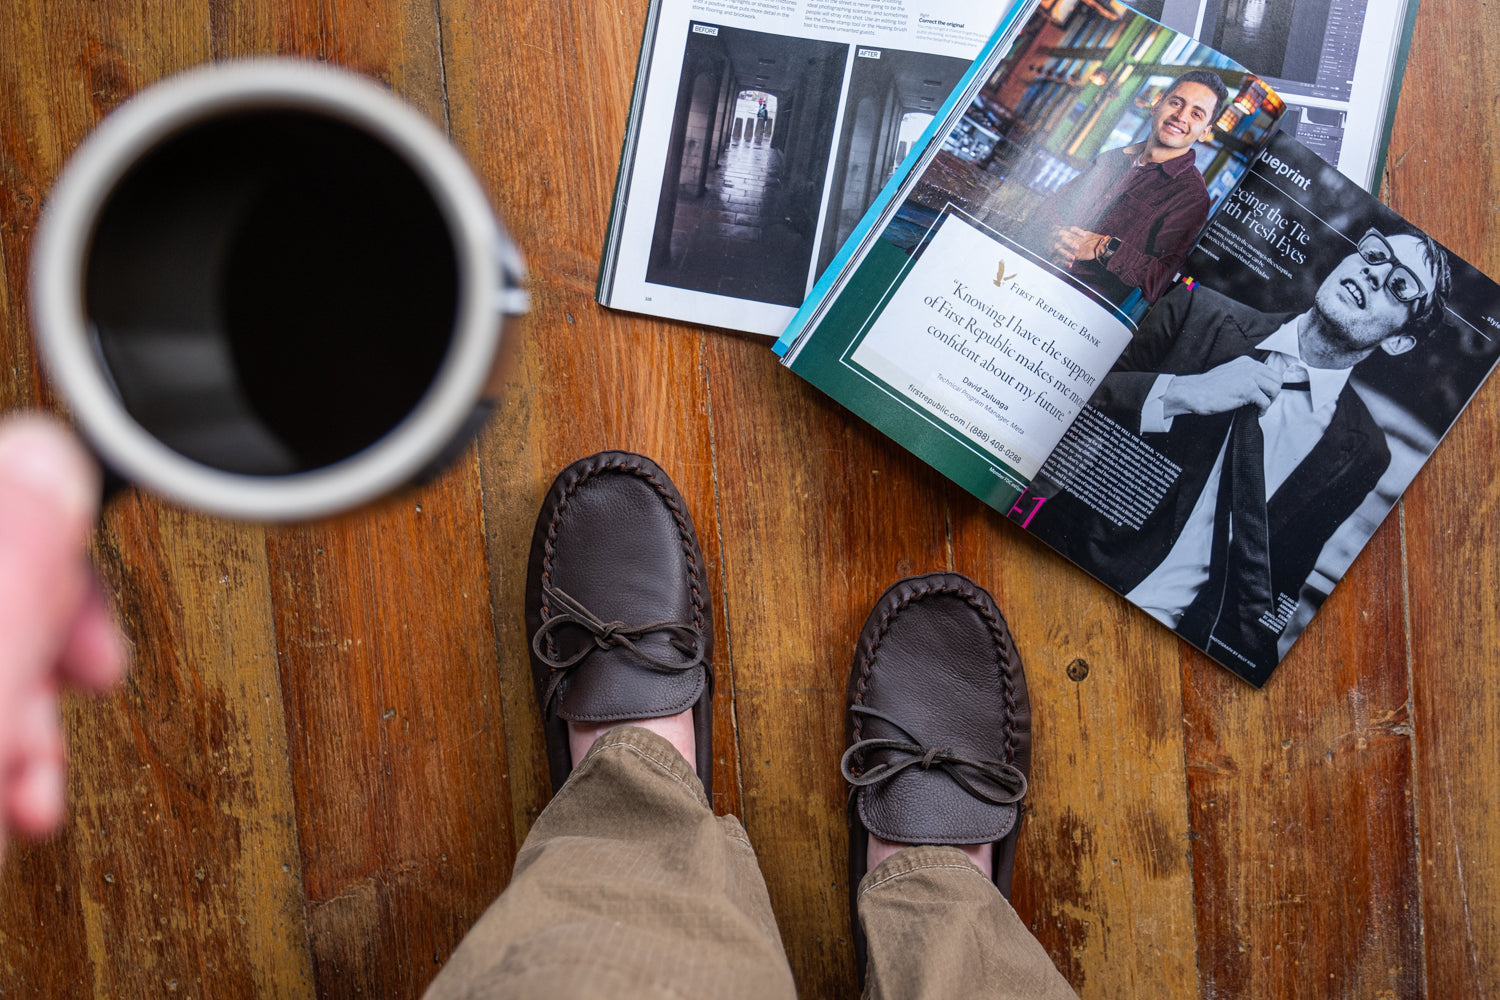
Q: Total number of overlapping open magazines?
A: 2